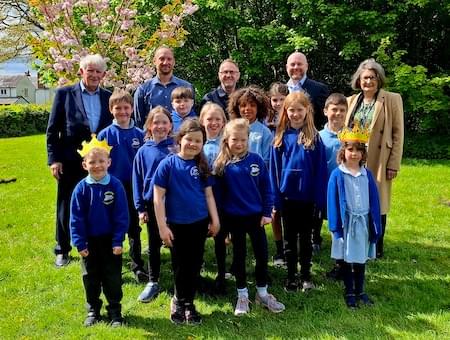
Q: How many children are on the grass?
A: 12